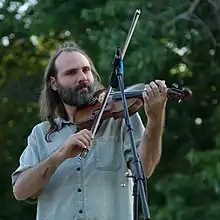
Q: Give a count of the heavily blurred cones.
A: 0